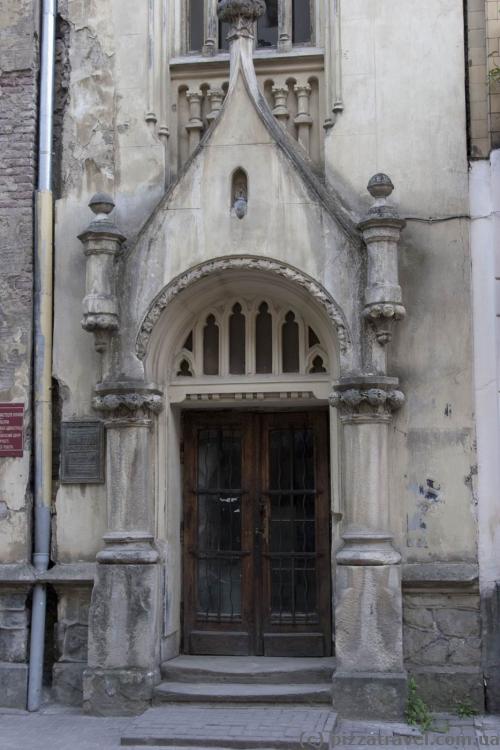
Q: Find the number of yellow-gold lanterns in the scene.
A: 0